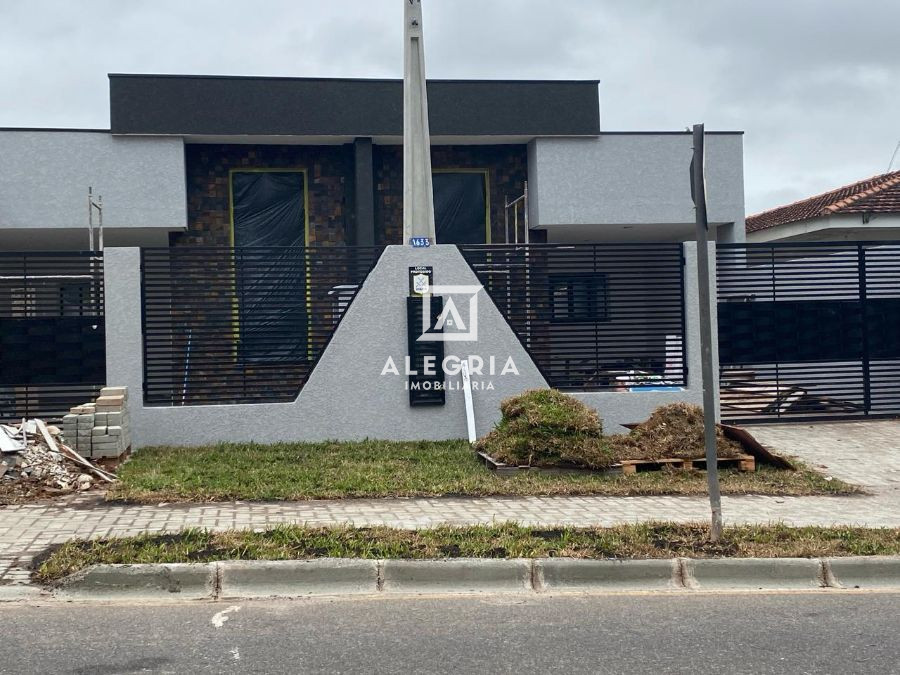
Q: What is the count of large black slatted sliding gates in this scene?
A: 2